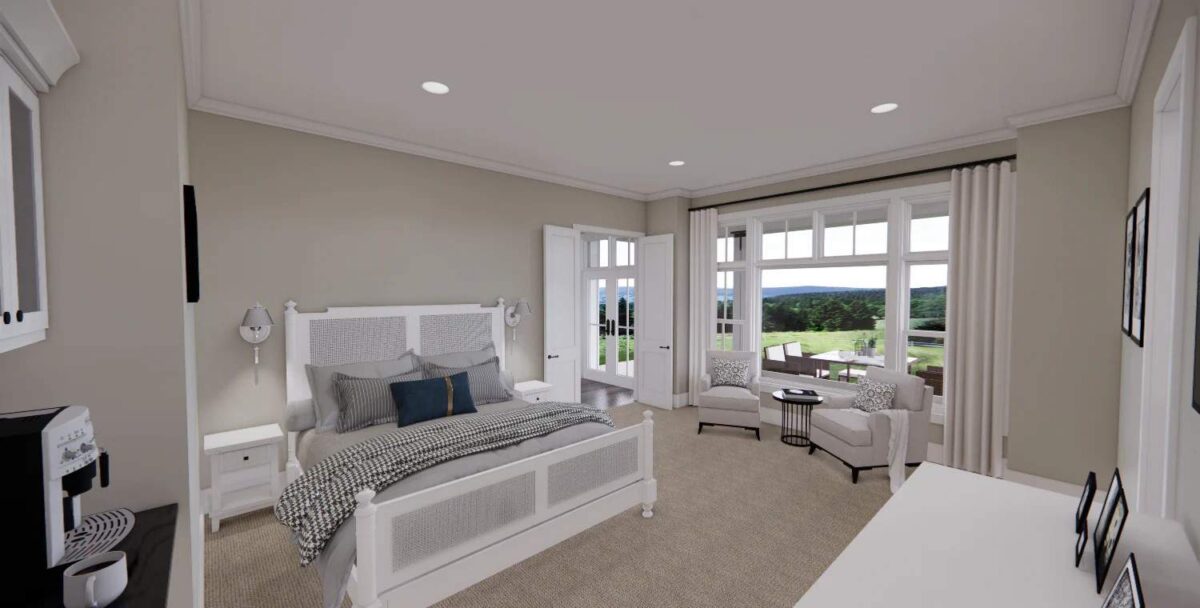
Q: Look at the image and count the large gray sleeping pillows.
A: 2